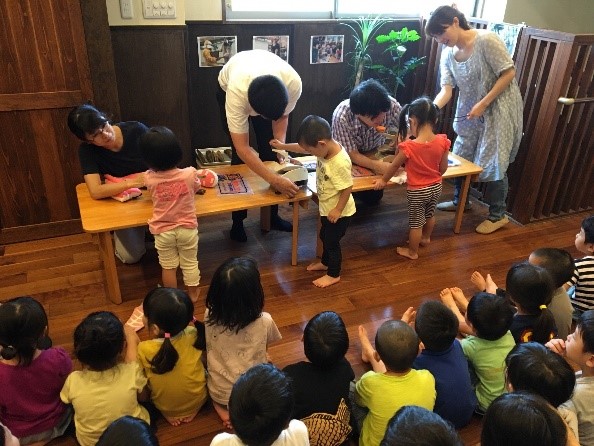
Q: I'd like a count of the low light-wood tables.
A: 2